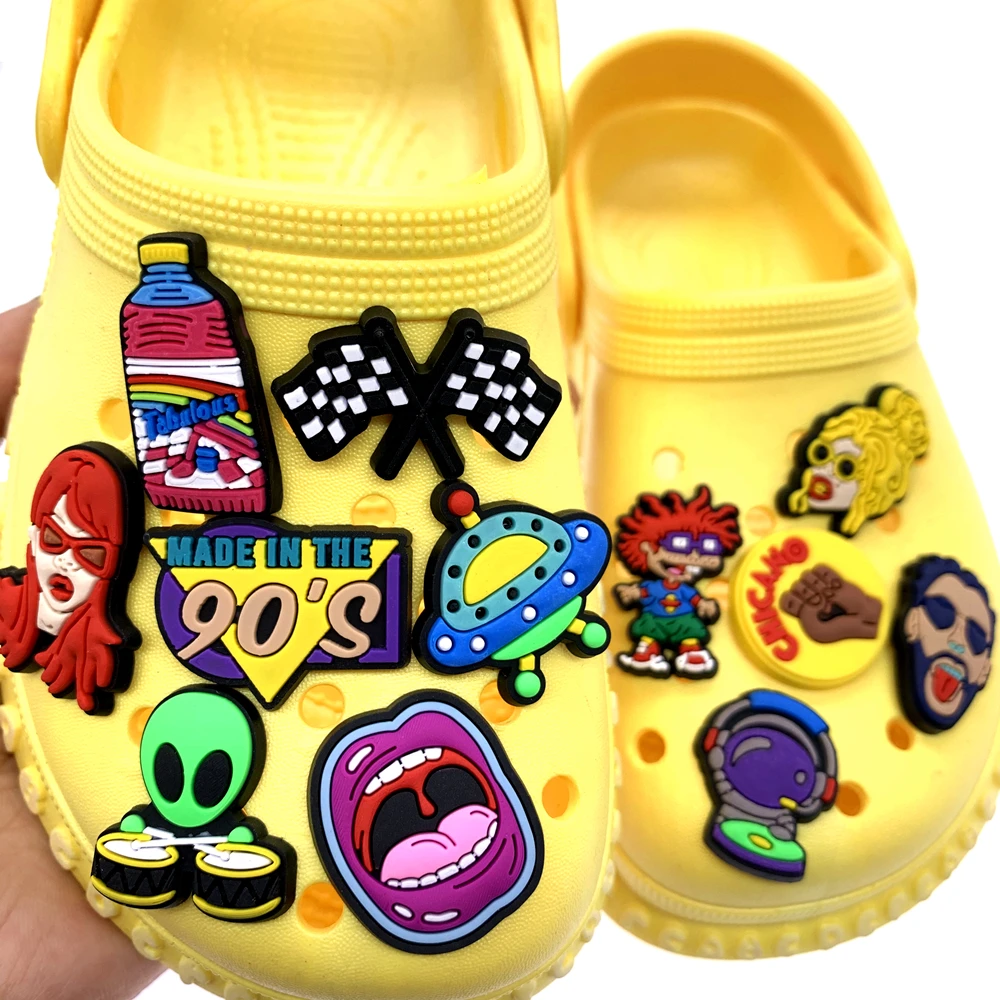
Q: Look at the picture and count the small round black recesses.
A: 9